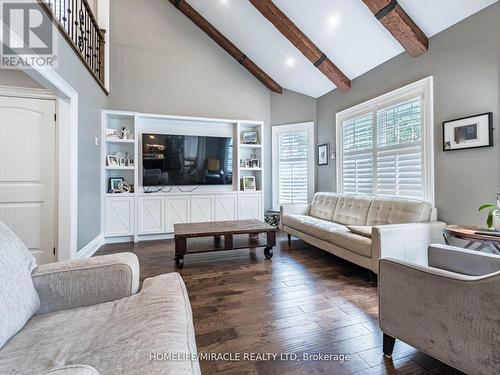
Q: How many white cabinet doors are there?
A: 6